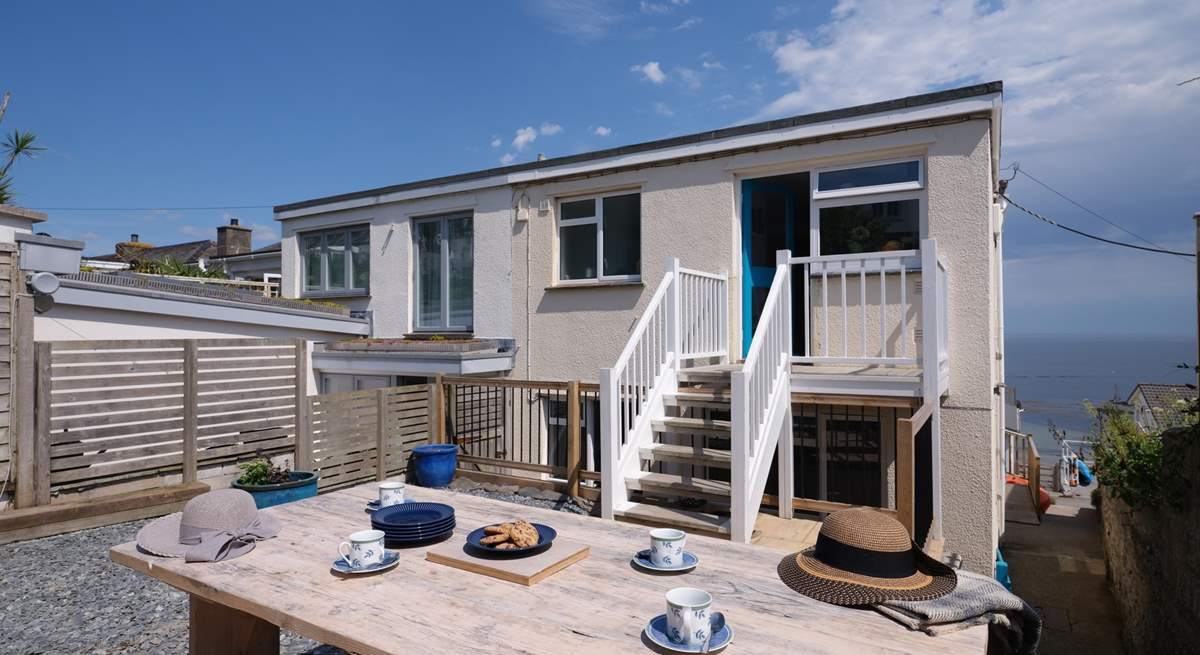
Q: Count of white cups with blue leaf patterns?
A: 4